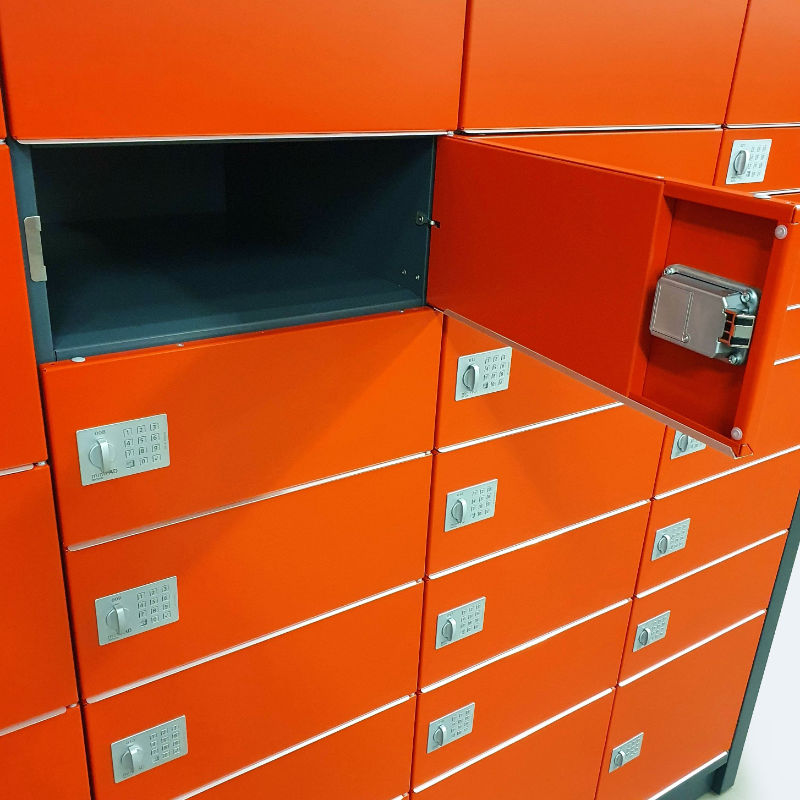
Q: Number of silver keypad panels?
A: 12